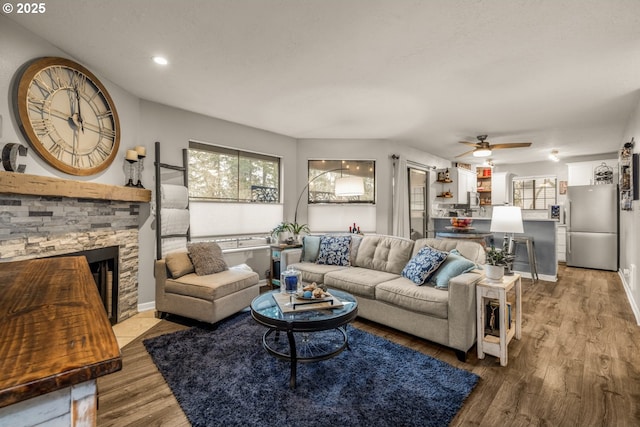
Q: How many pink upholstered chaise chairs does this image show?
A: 0